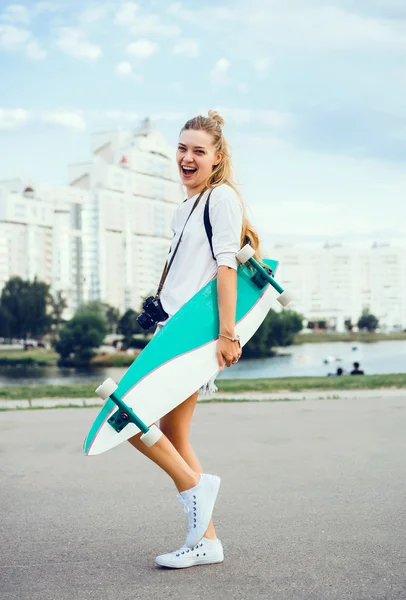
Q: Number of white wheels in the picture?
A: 4